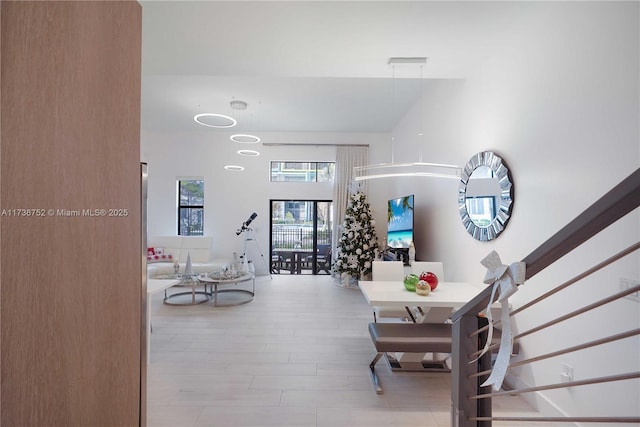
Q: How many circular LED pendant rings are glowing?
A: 4